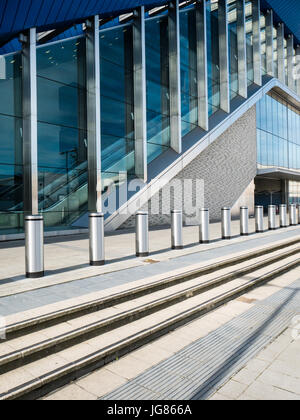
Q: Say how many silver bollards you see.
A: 11